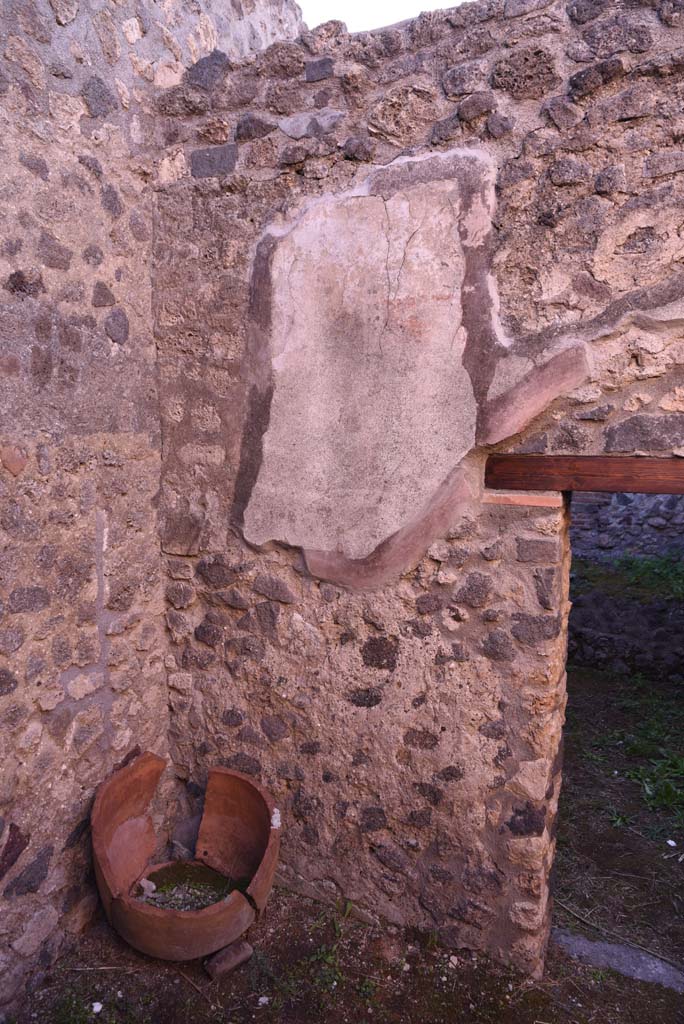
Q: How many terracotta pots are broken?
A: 1